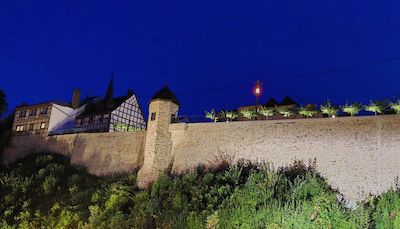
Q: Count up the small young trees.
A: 10